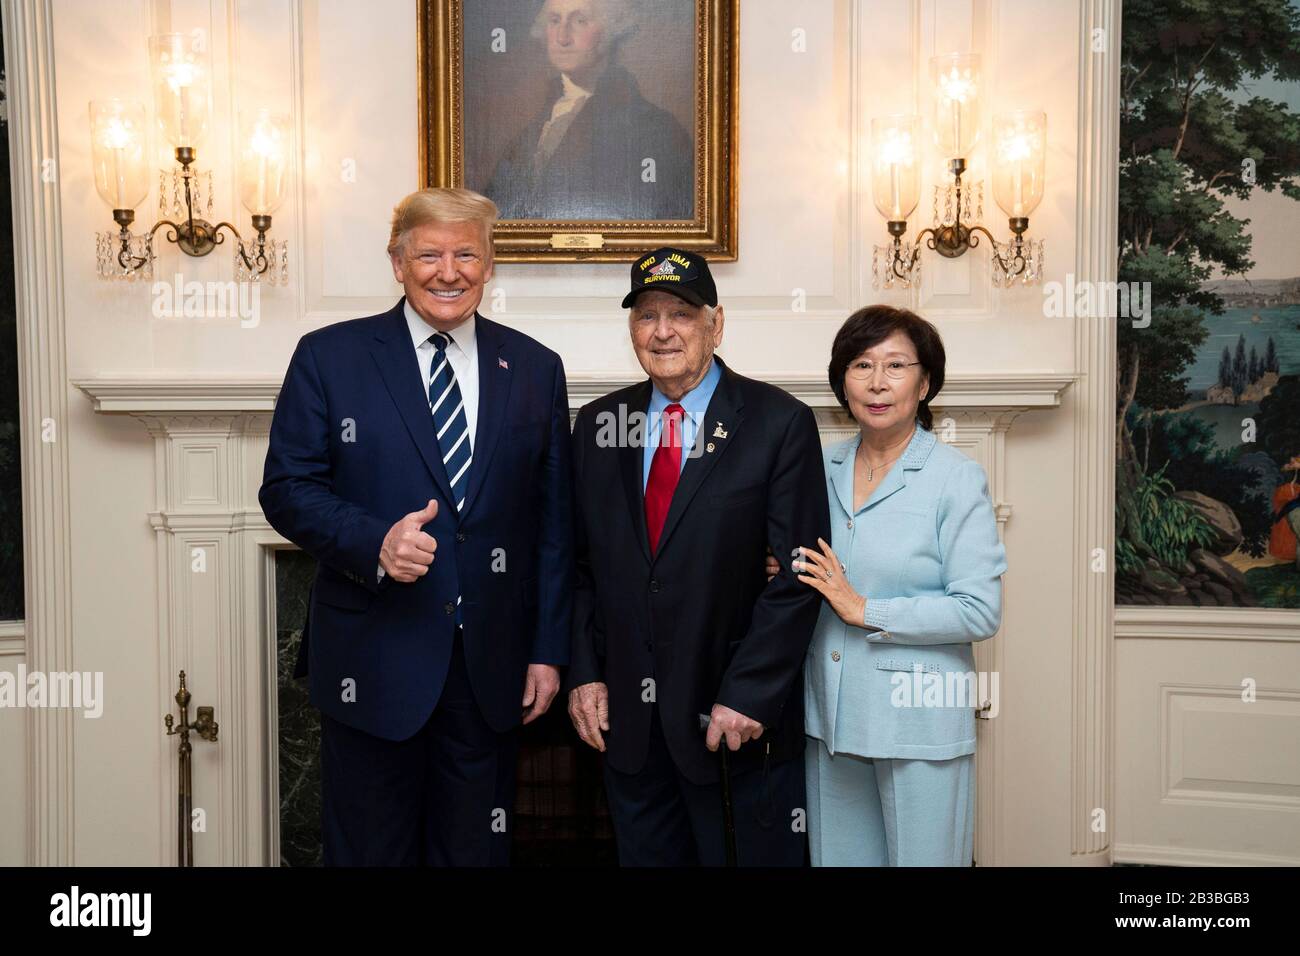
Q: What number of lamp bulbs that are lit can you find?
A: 6